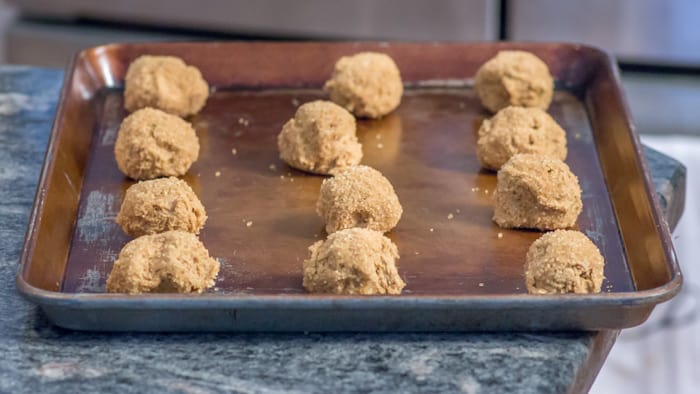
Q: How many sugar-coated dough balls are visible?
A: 12